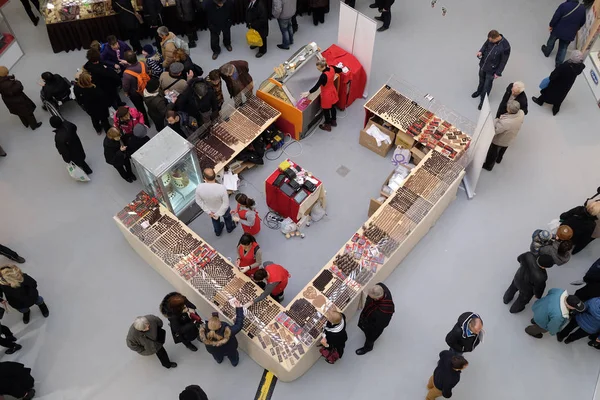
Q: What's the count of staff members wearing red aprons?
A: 4